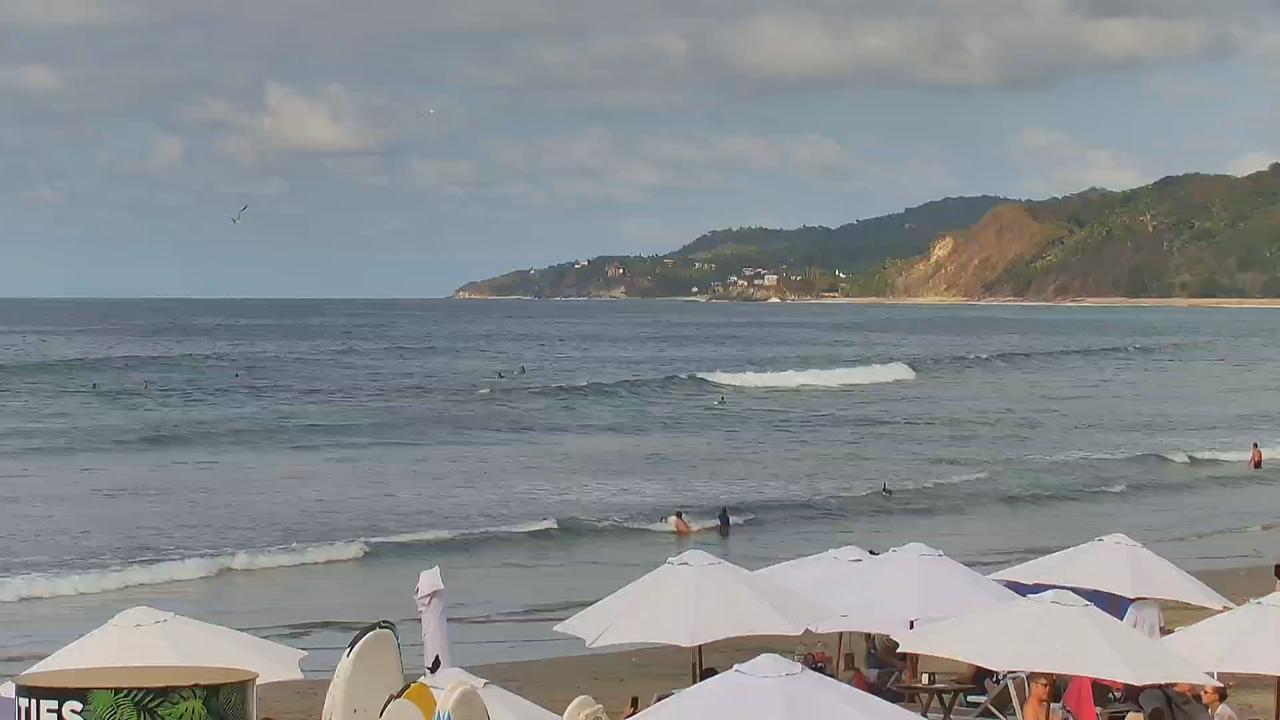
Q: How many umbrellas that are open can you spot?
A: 9